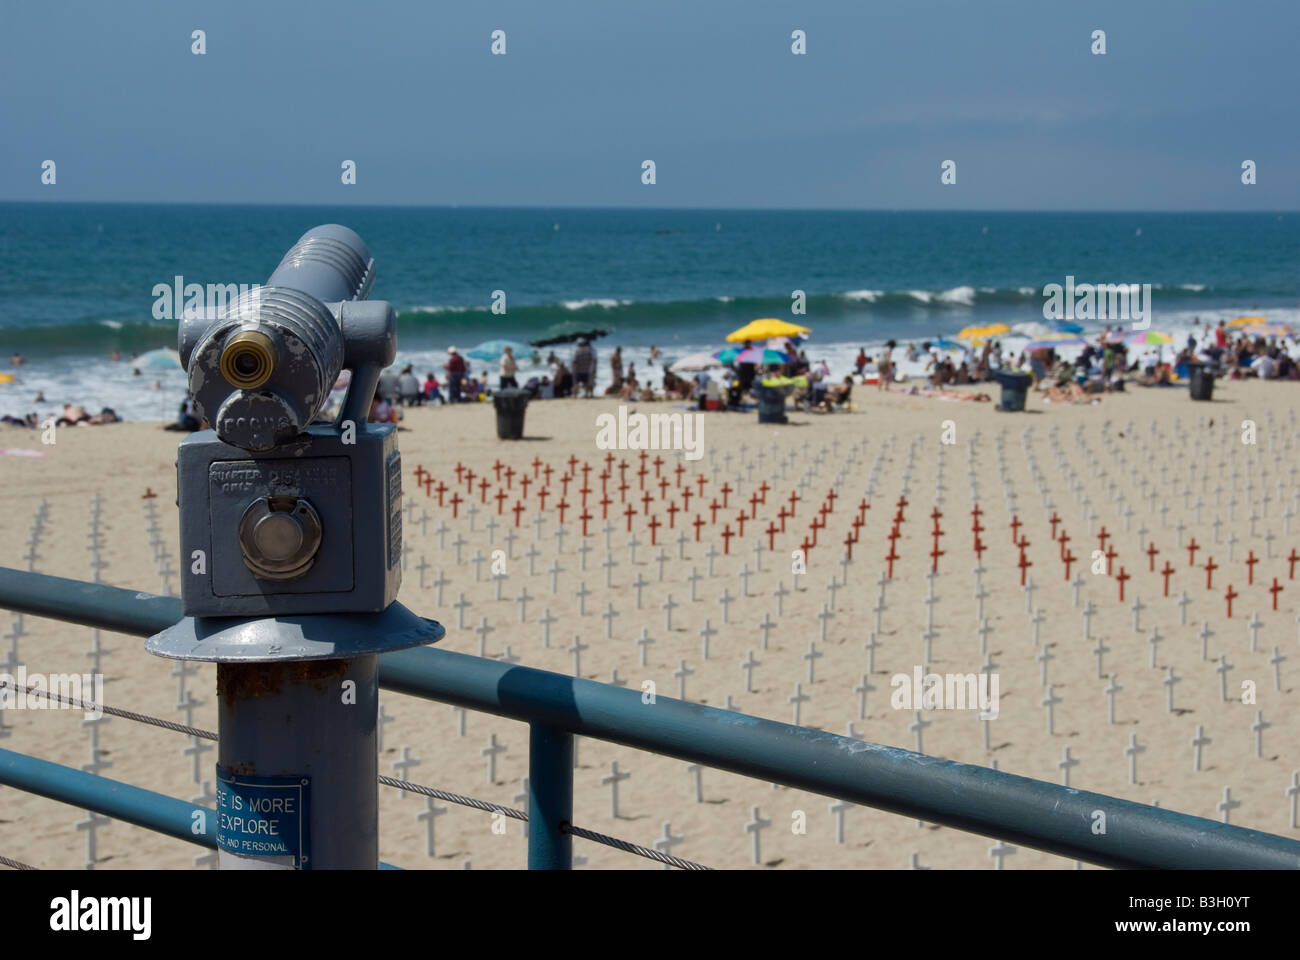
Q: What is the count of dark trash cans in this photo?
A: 4